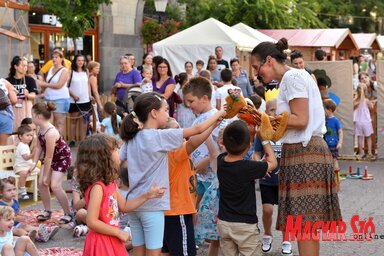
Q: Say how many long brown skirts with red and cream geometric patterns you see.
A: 1